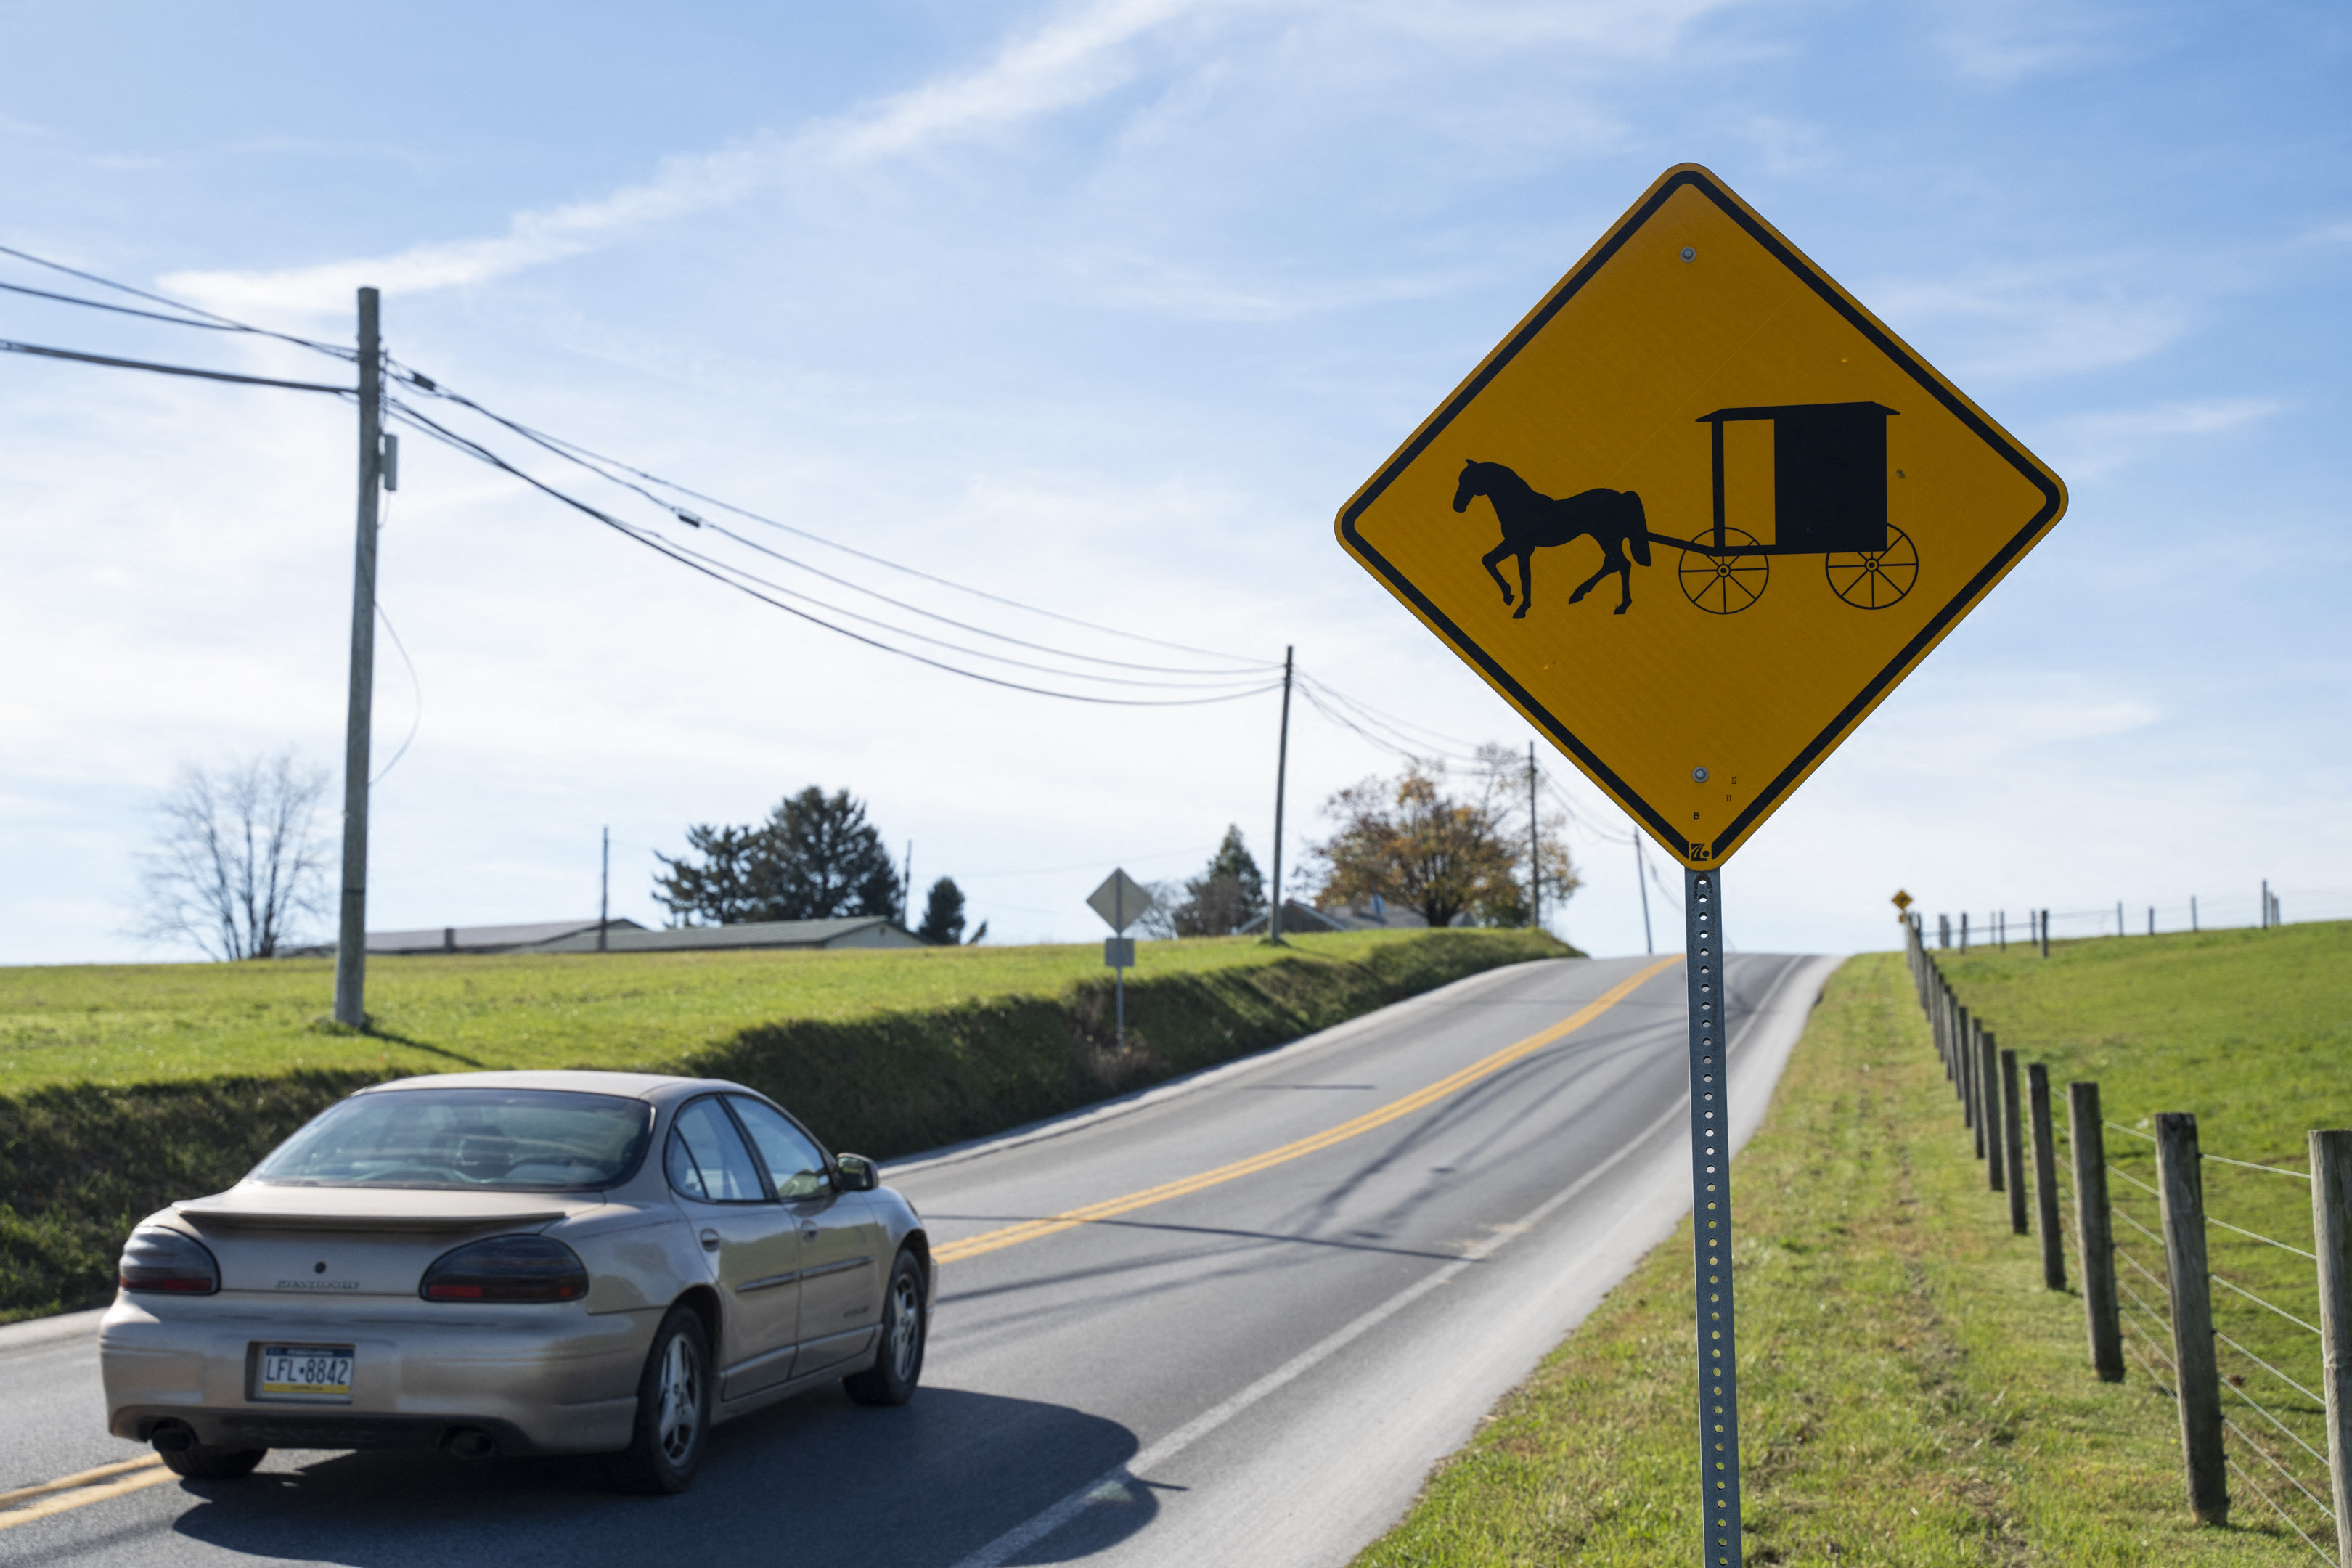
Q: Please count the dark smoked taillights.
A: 2